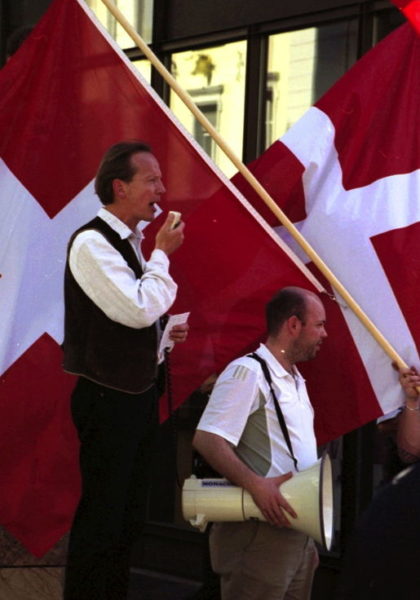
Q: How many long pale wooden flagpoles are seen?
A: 1